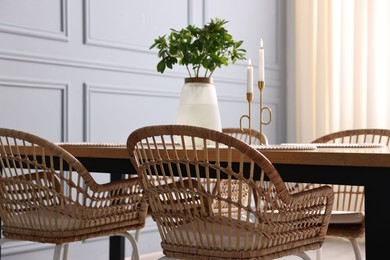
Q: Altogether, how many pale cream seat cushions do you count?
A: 3